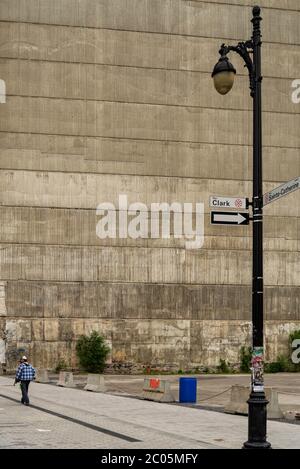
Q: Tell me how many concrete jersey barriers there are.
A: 5